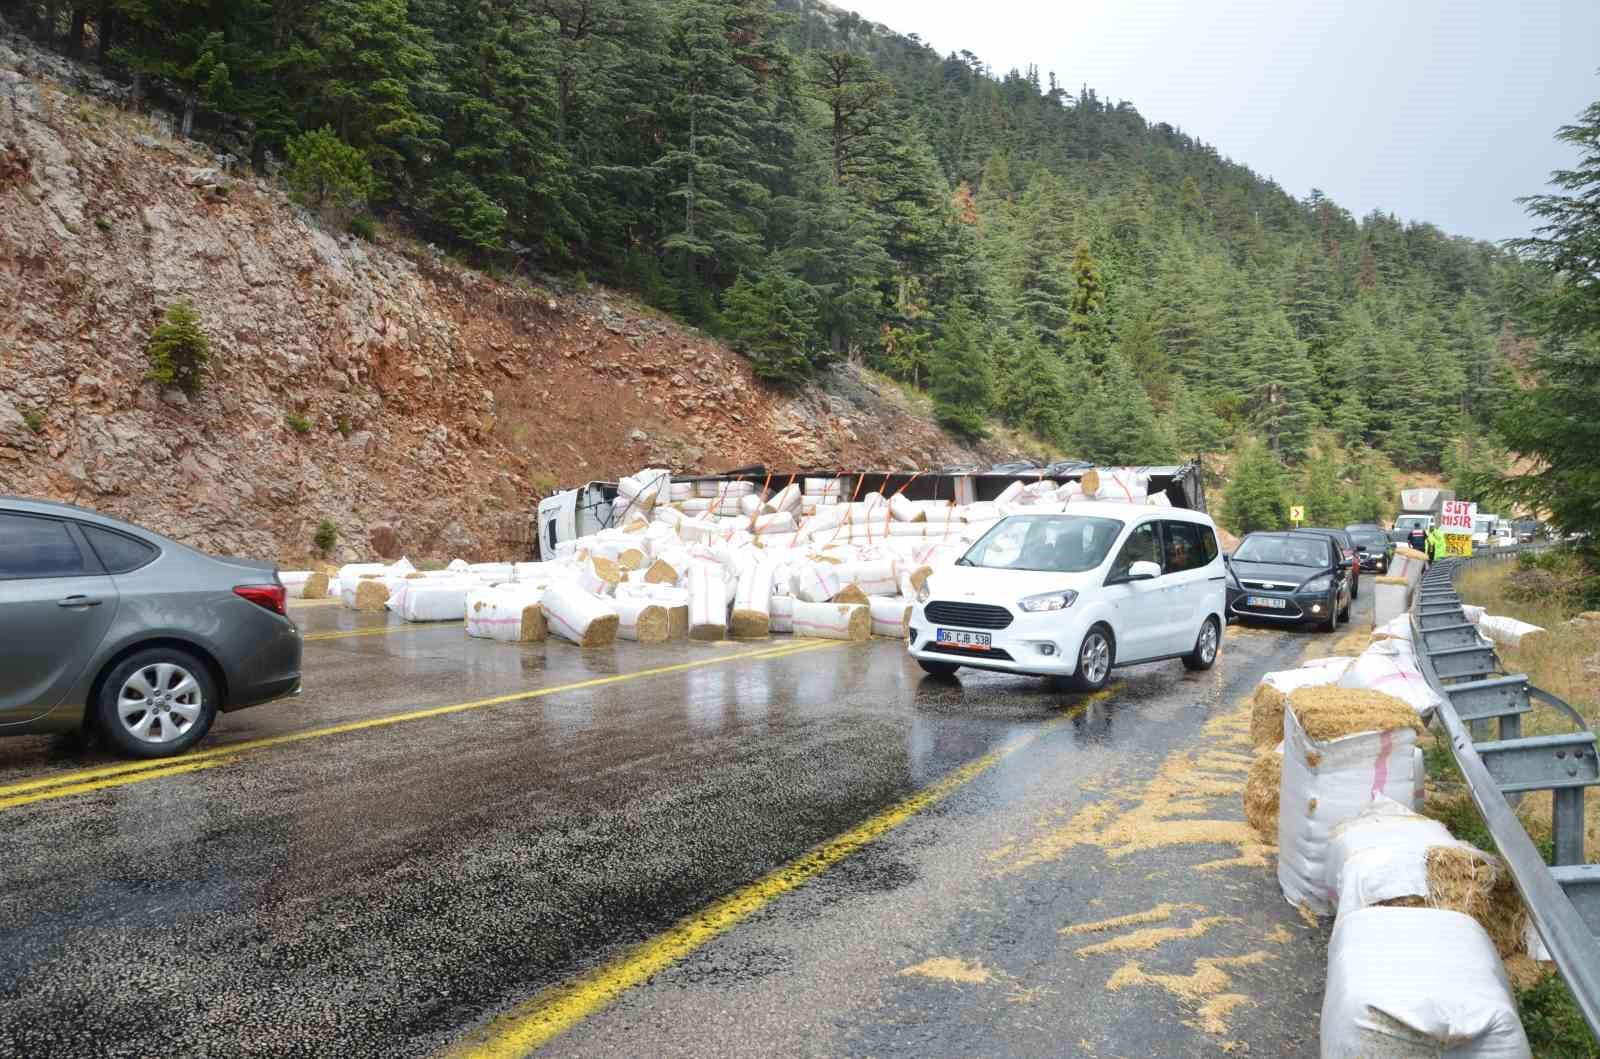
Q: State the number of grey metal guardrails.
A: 1